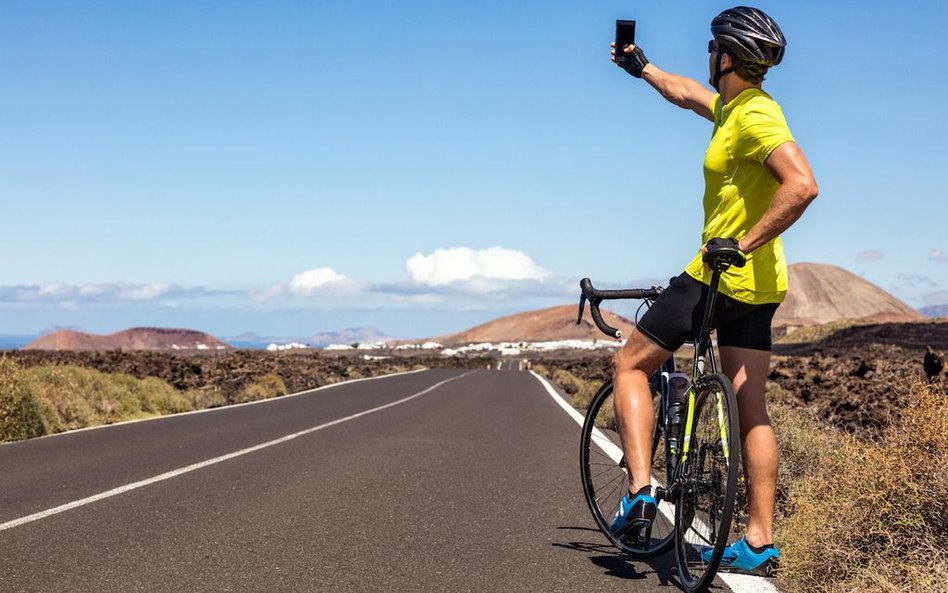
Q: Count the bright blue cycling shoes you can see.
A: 2